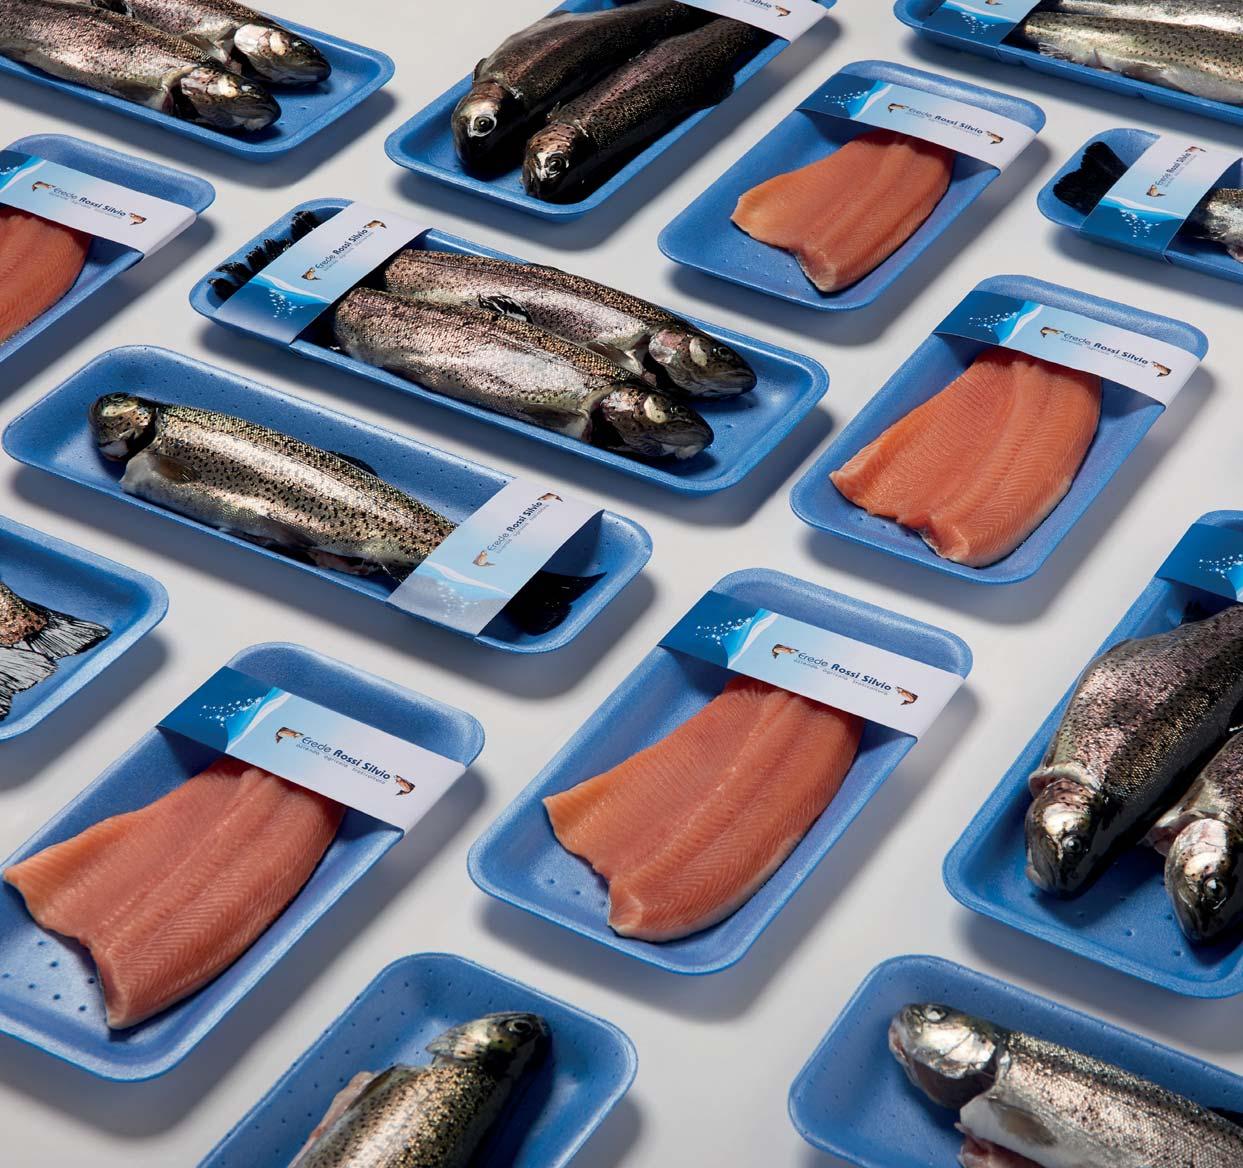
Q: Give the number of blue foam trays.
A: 15